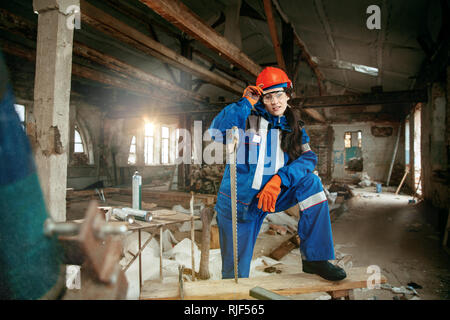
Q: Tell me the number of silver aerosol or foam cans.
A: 3